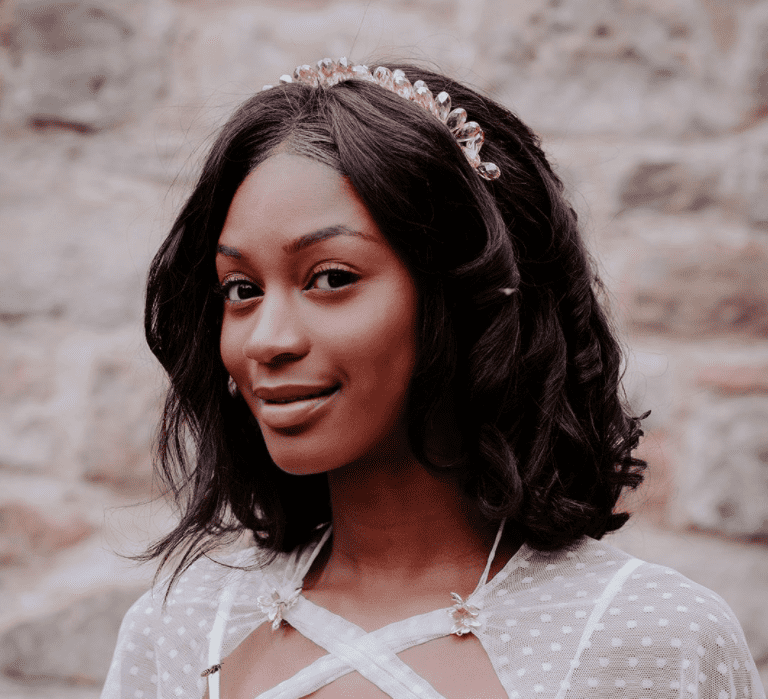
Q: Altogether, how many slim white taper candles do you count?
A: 0